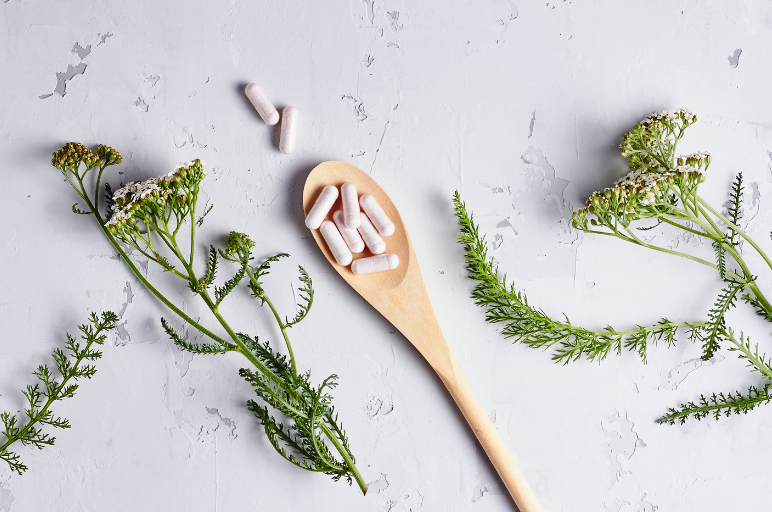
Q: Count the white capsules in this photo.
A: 9